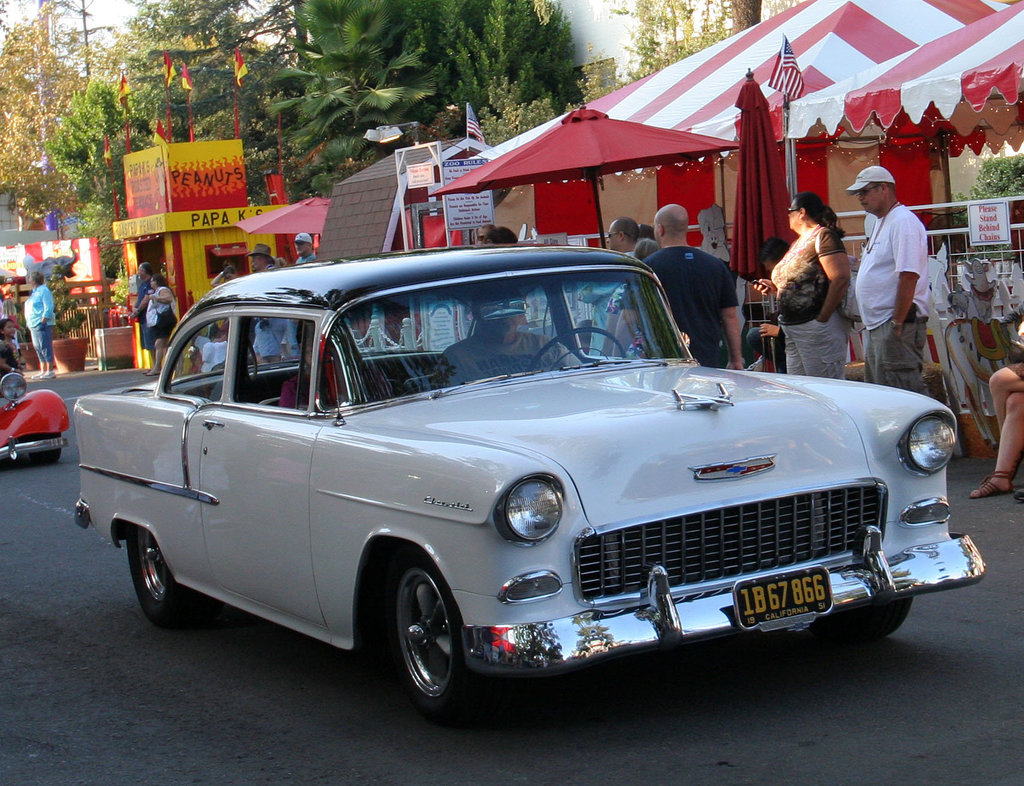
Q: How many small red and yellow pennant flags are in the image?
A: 6